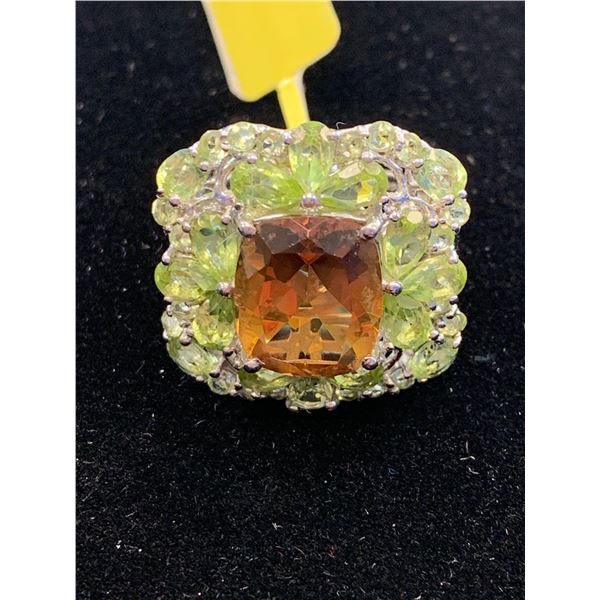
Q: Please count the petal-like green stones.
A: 12